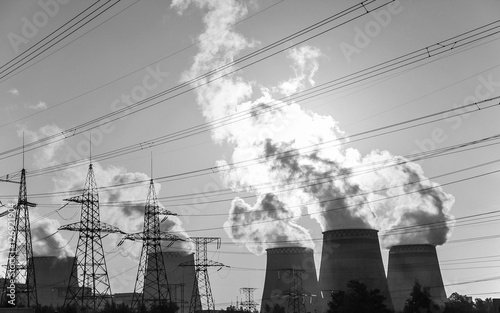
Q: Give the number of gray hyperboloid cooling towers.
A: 5